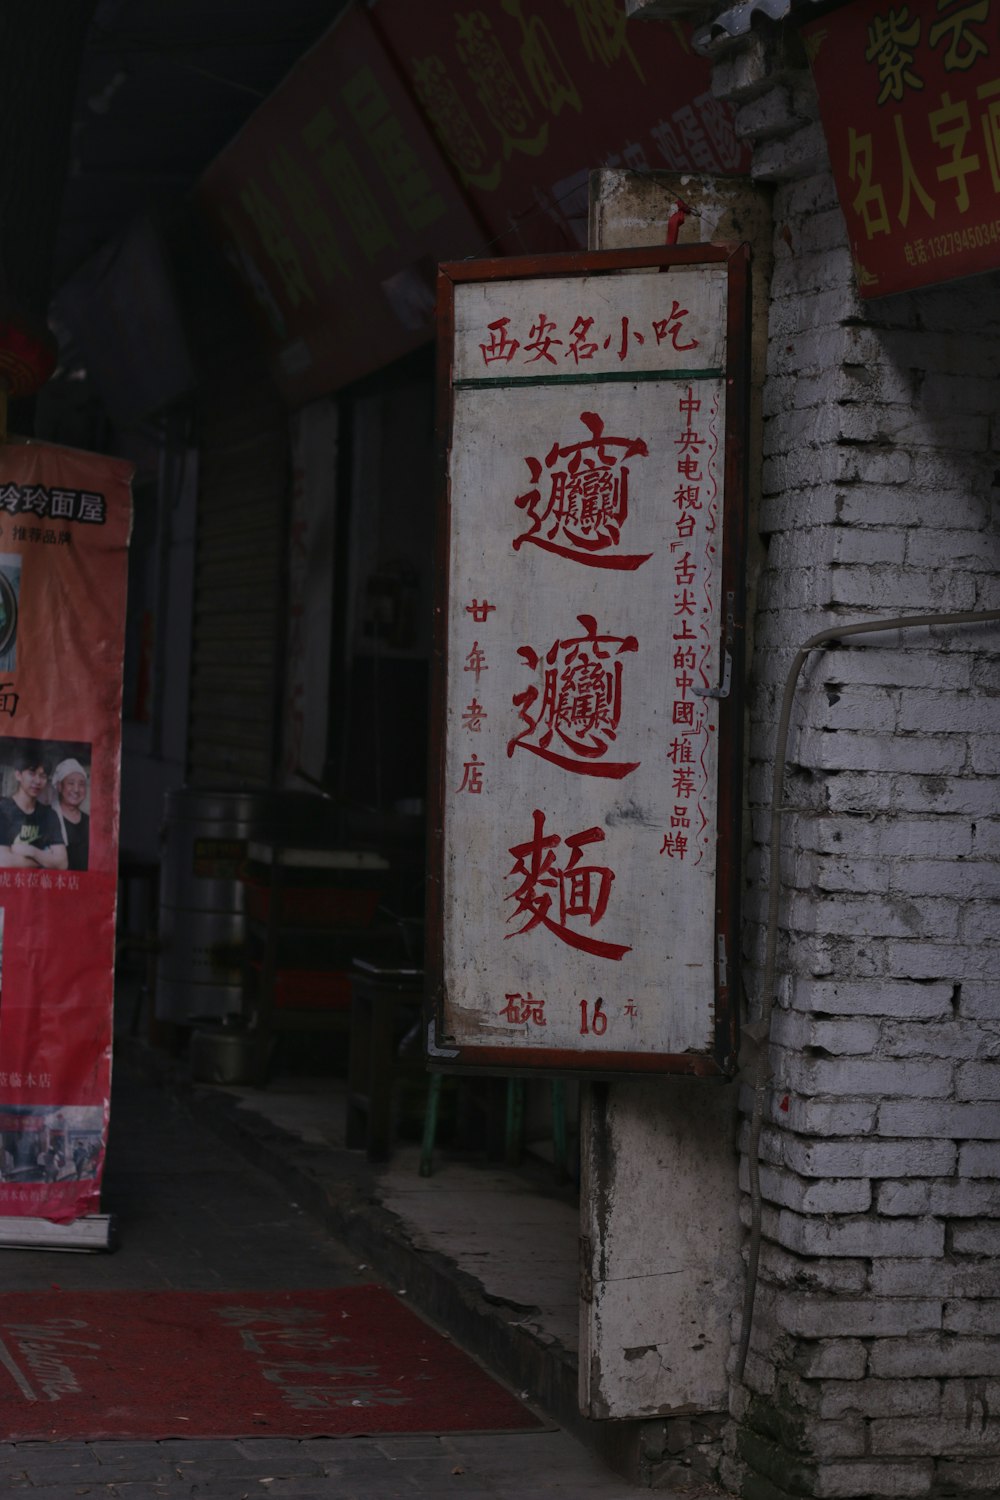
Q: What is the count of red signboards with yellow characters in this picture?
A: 3